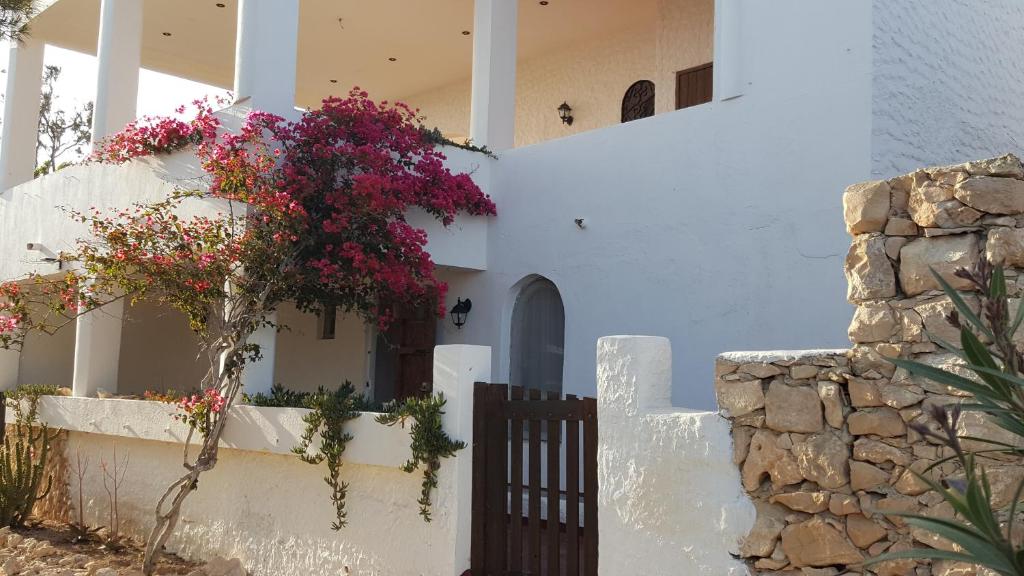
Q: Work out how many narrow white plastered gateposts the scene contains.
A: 2